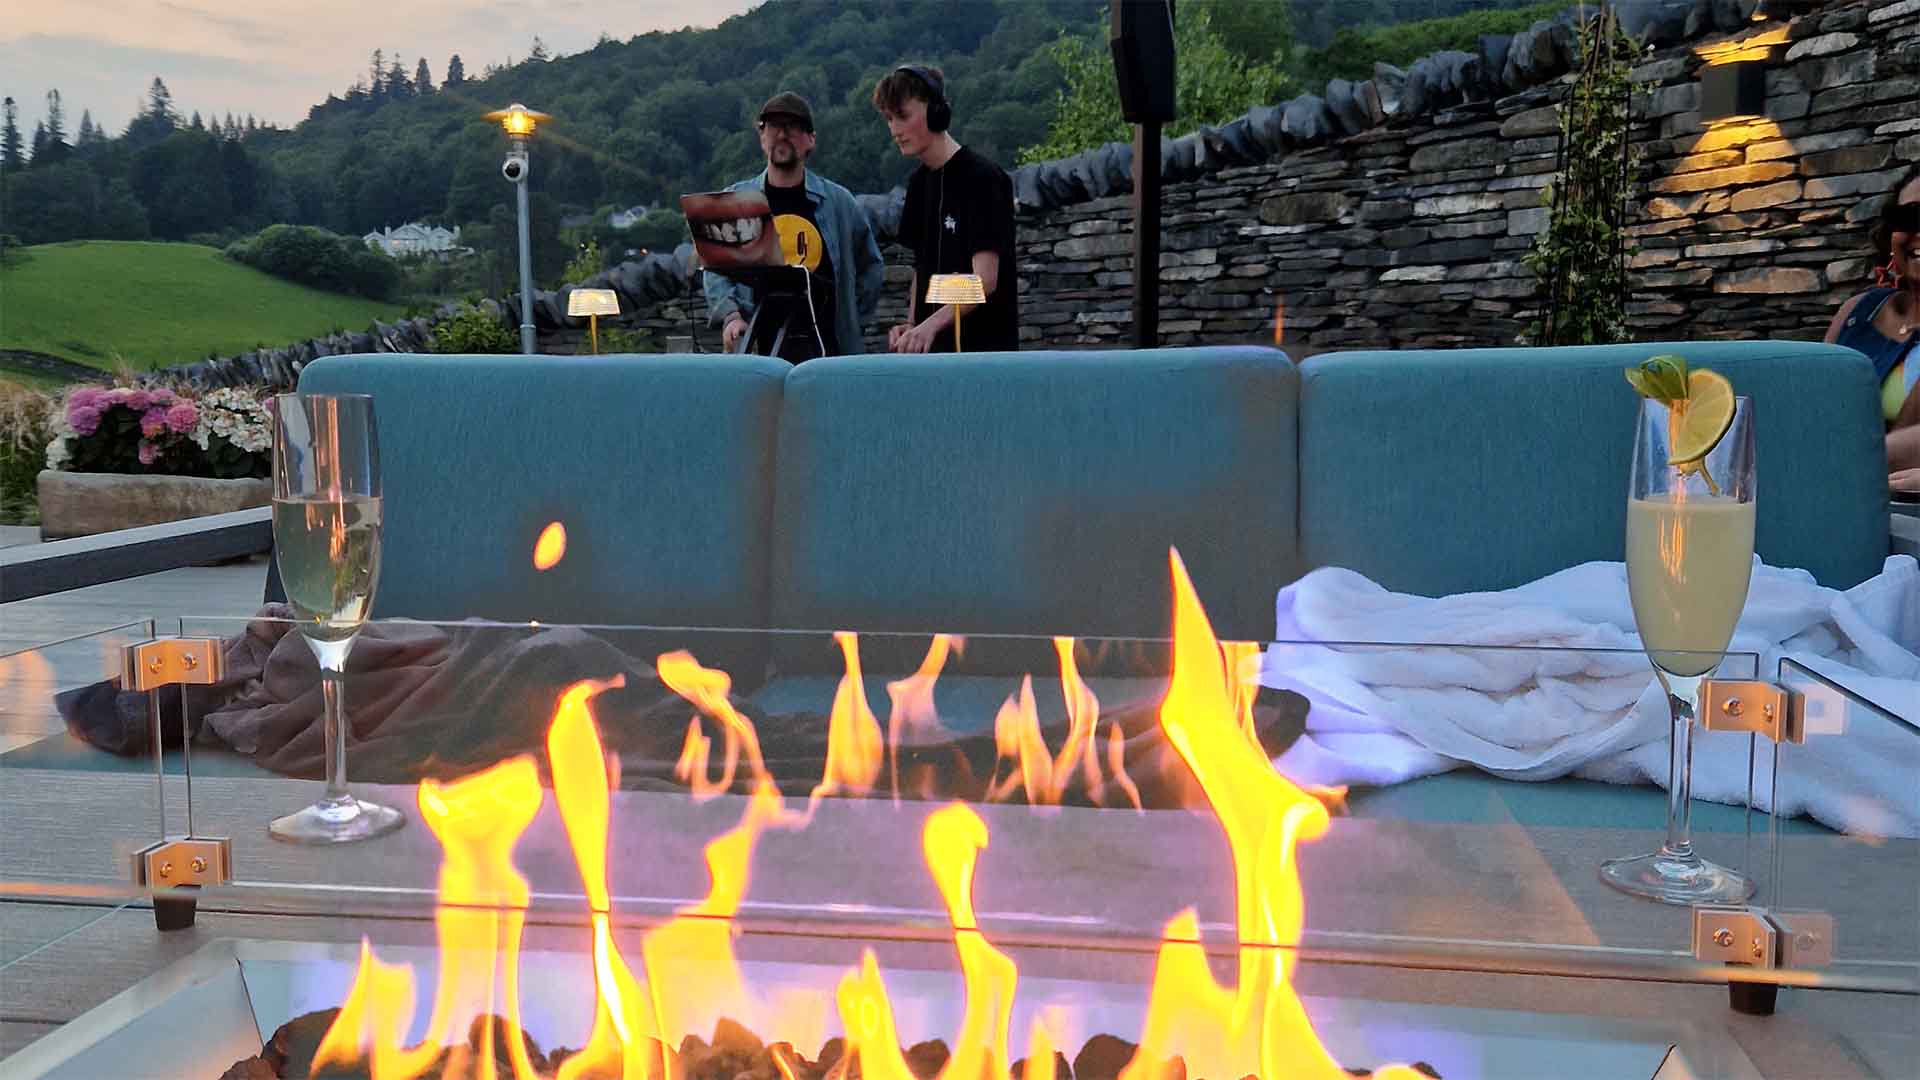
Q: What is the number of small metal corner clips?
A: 4